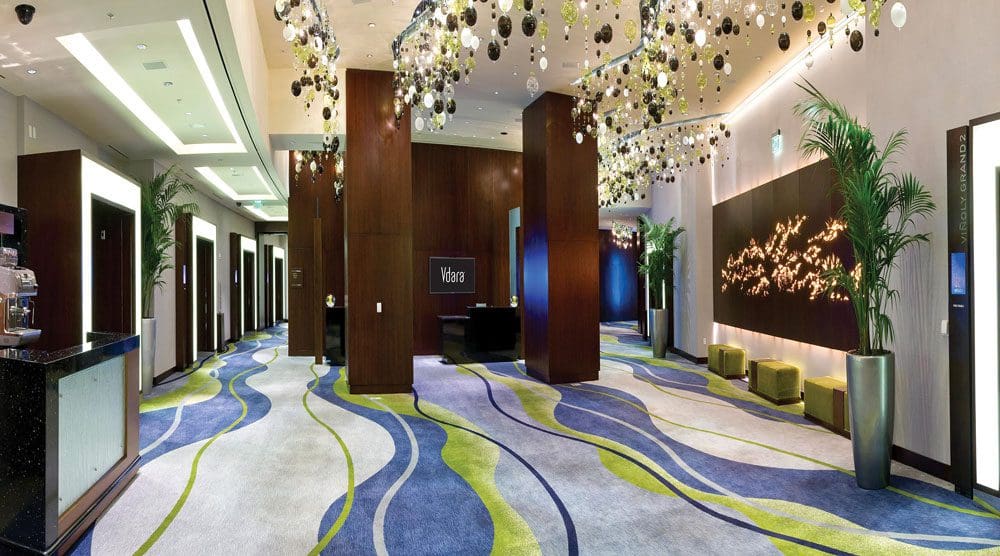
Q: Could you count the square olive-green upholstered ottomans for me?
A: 3